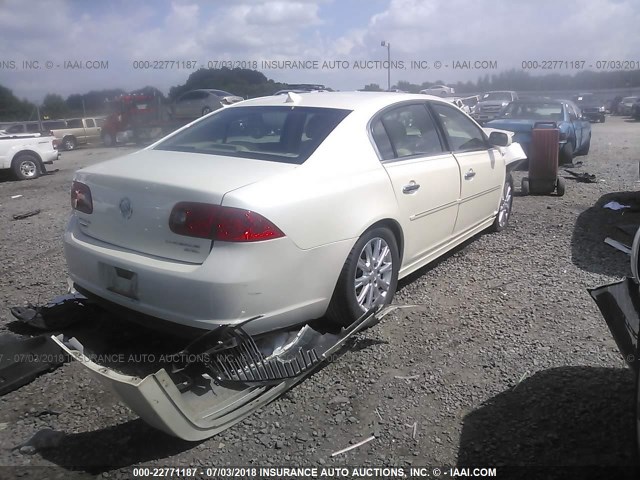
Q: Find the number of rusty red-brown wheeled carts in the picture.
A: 1